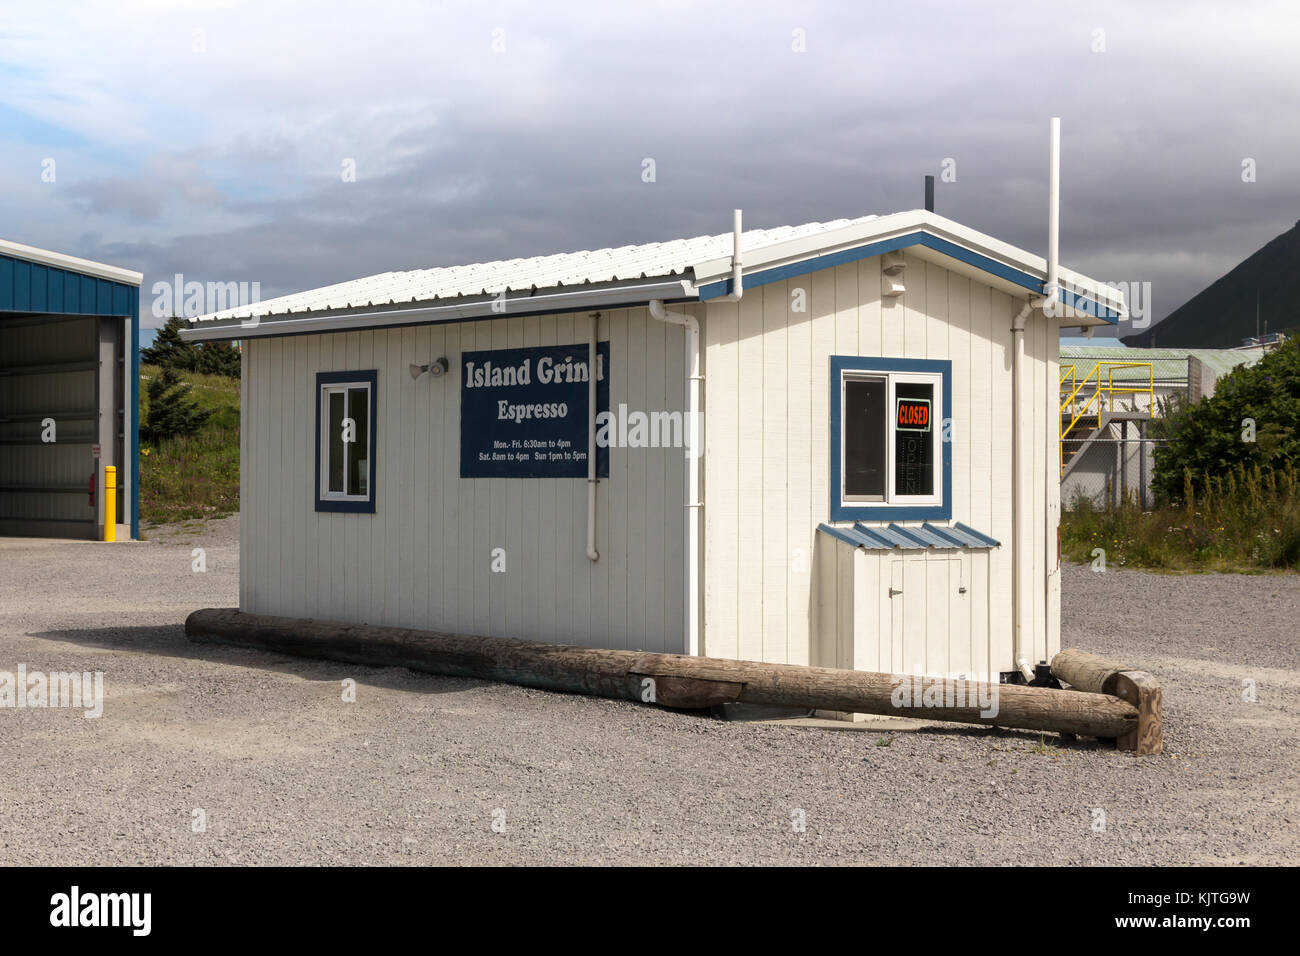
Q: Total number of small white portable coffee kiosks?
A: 1